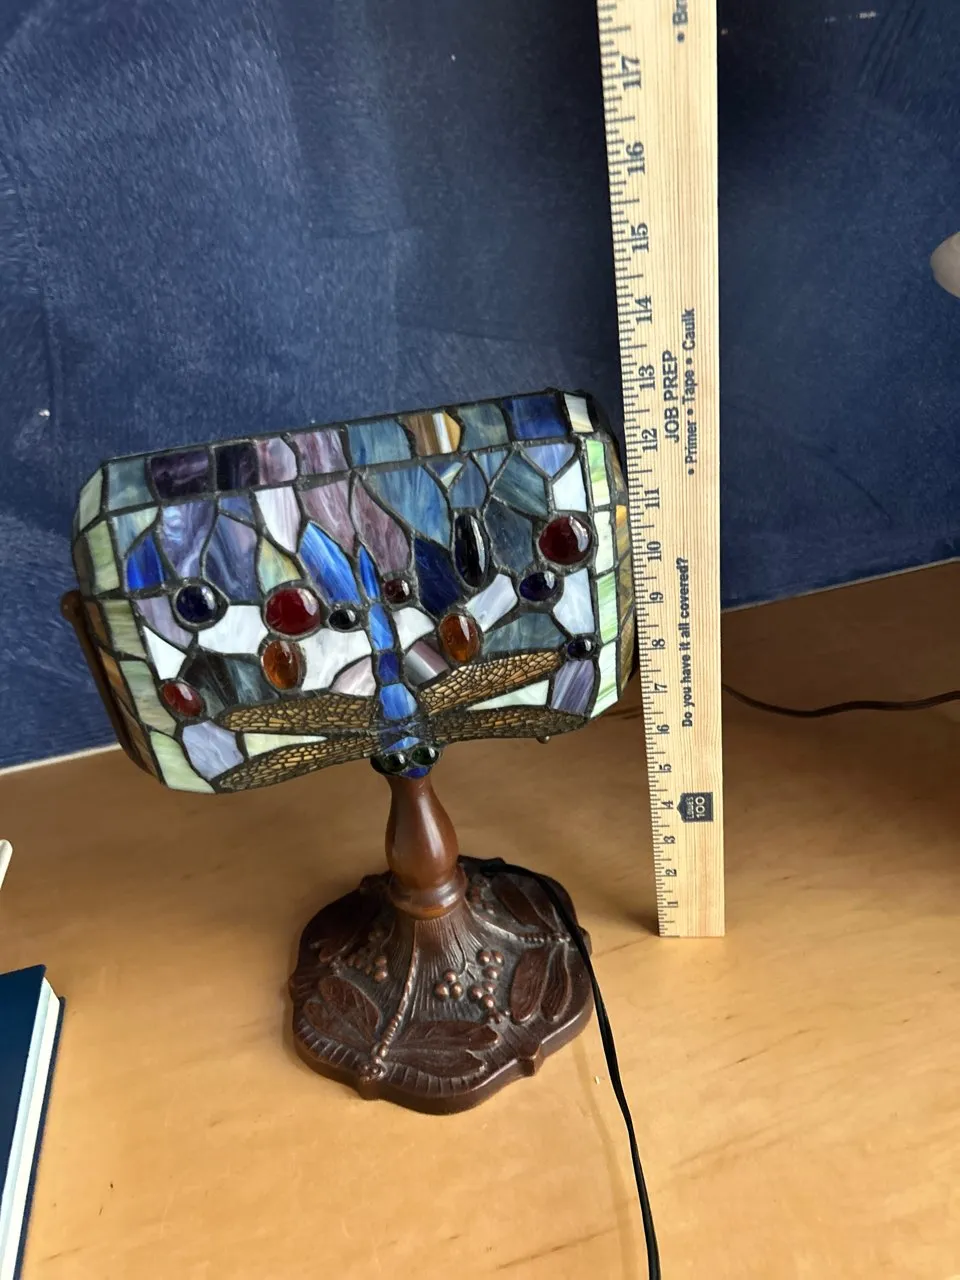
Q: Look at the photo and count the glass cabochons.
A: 13